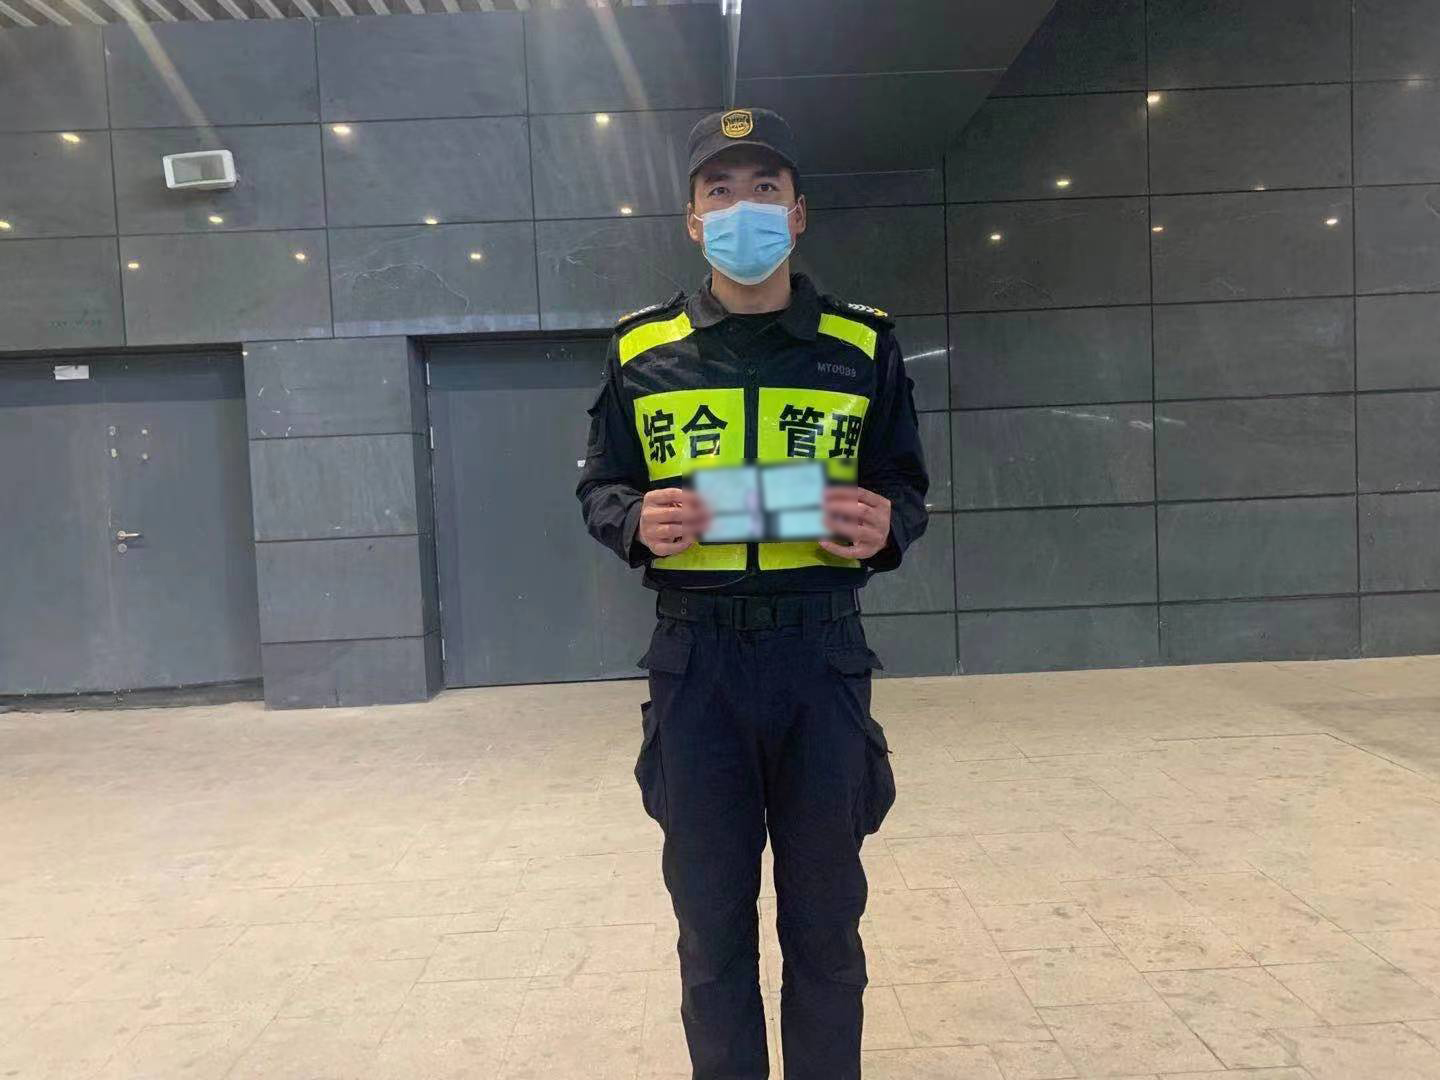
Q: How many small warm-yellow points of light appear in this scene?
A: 15